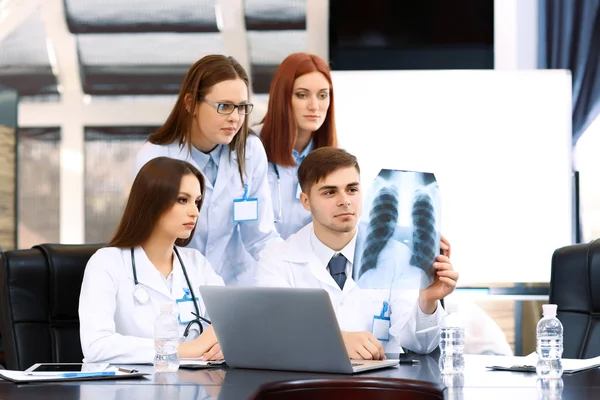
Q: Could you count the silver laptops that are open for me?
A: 1